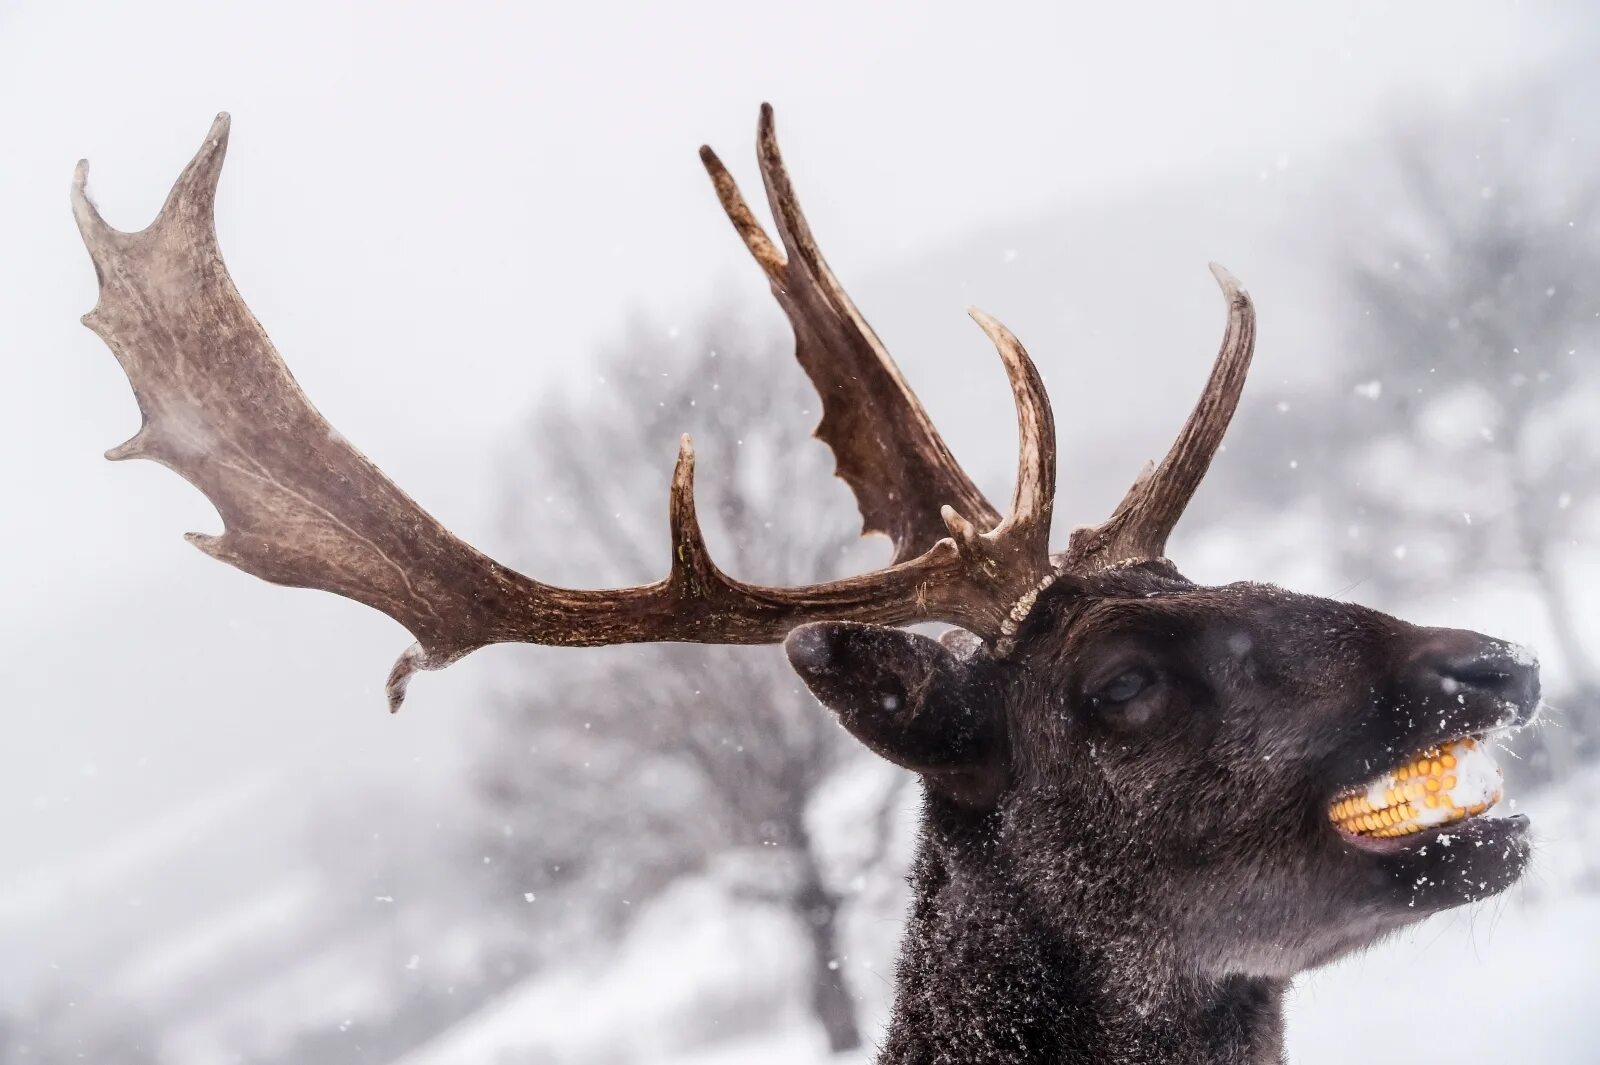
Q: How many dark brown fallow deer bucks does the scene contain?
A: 1